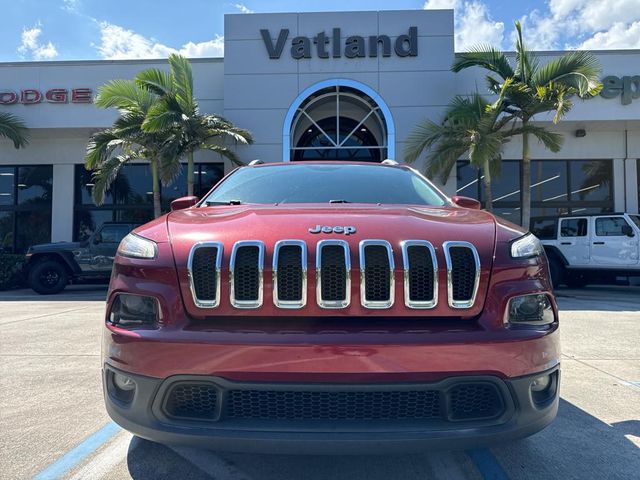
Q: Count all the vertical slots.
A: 7